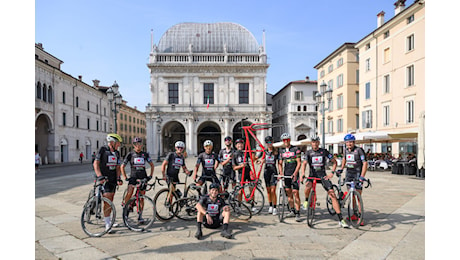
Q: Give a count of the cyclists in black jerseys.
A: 11